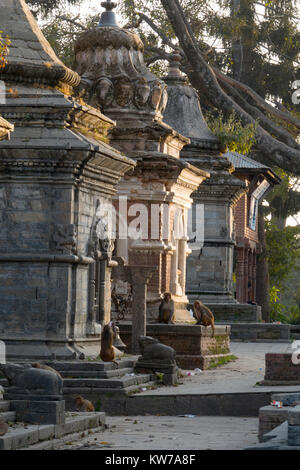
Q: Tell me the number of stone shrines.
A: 3